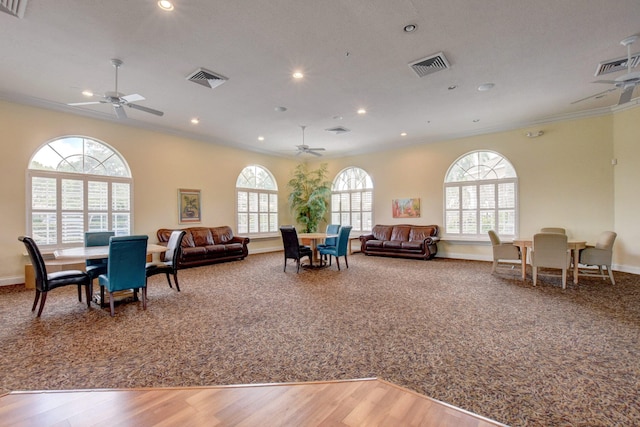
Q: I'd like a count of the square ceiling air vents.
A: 5